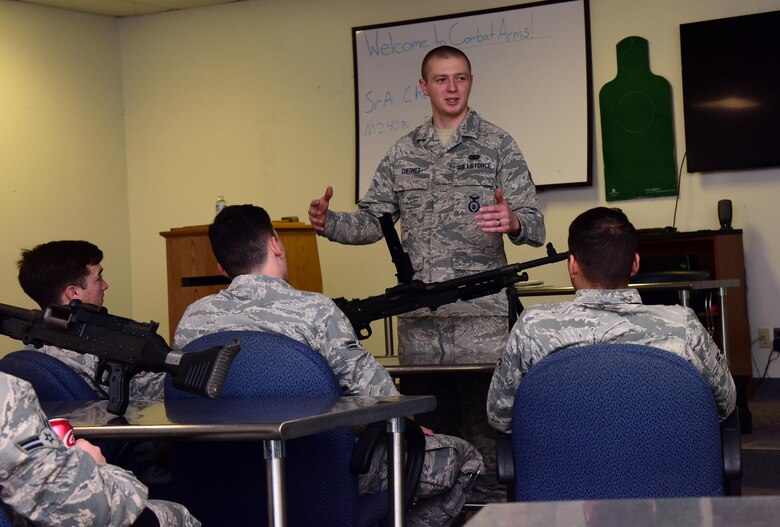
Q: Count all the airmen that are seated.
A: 4